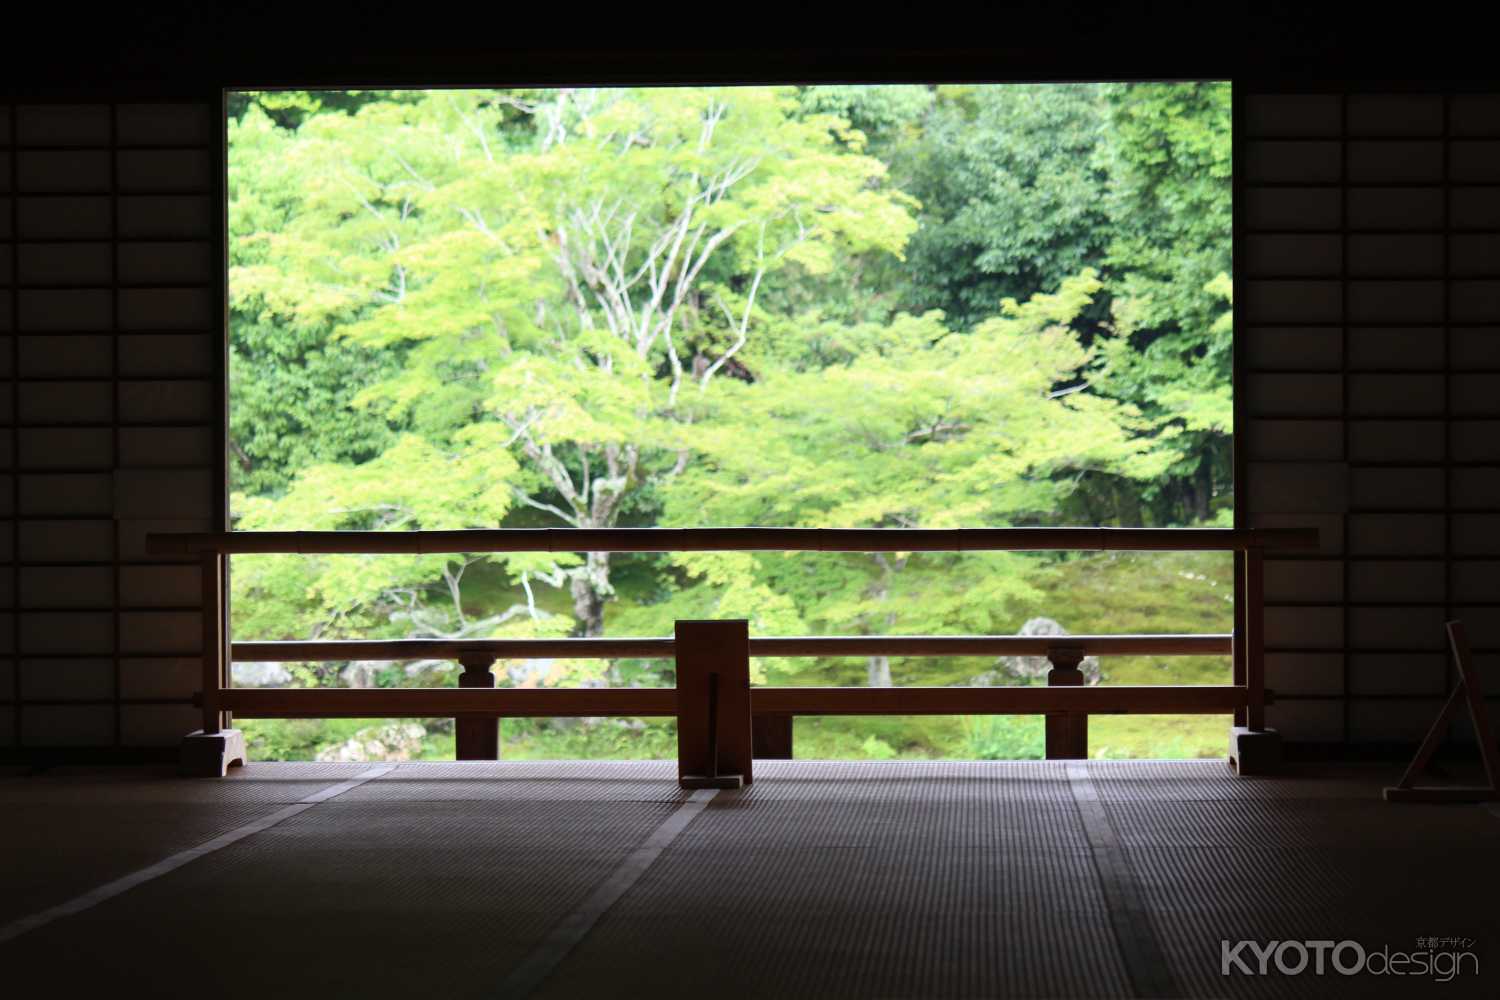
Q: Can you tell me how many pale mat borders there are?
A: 3